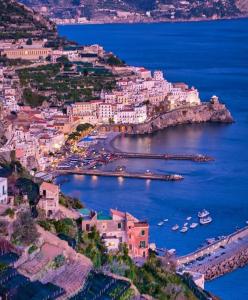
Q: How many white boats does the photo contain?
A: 9